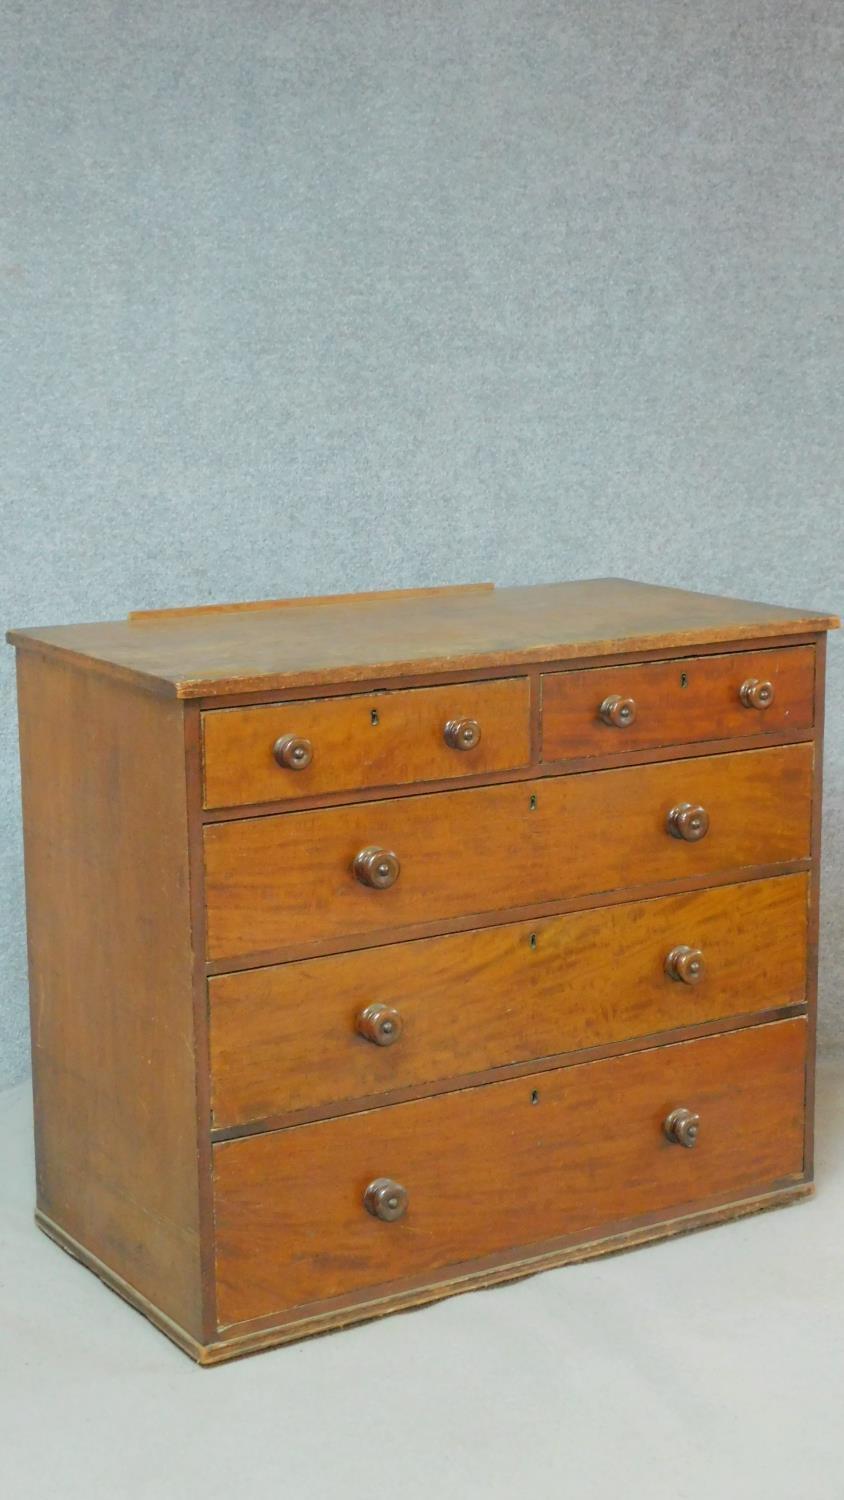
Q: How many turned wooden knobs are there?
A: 10